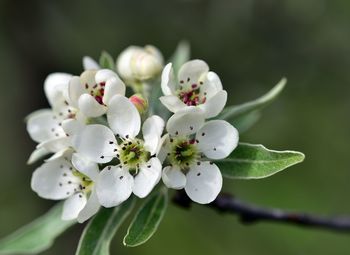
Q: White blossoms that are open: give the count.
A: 6